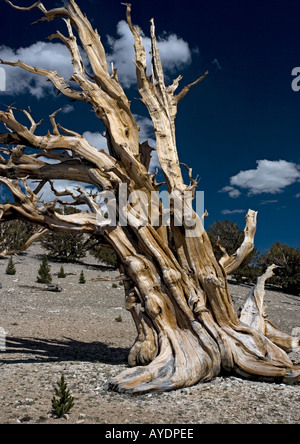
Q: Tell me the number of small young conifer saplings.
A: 5